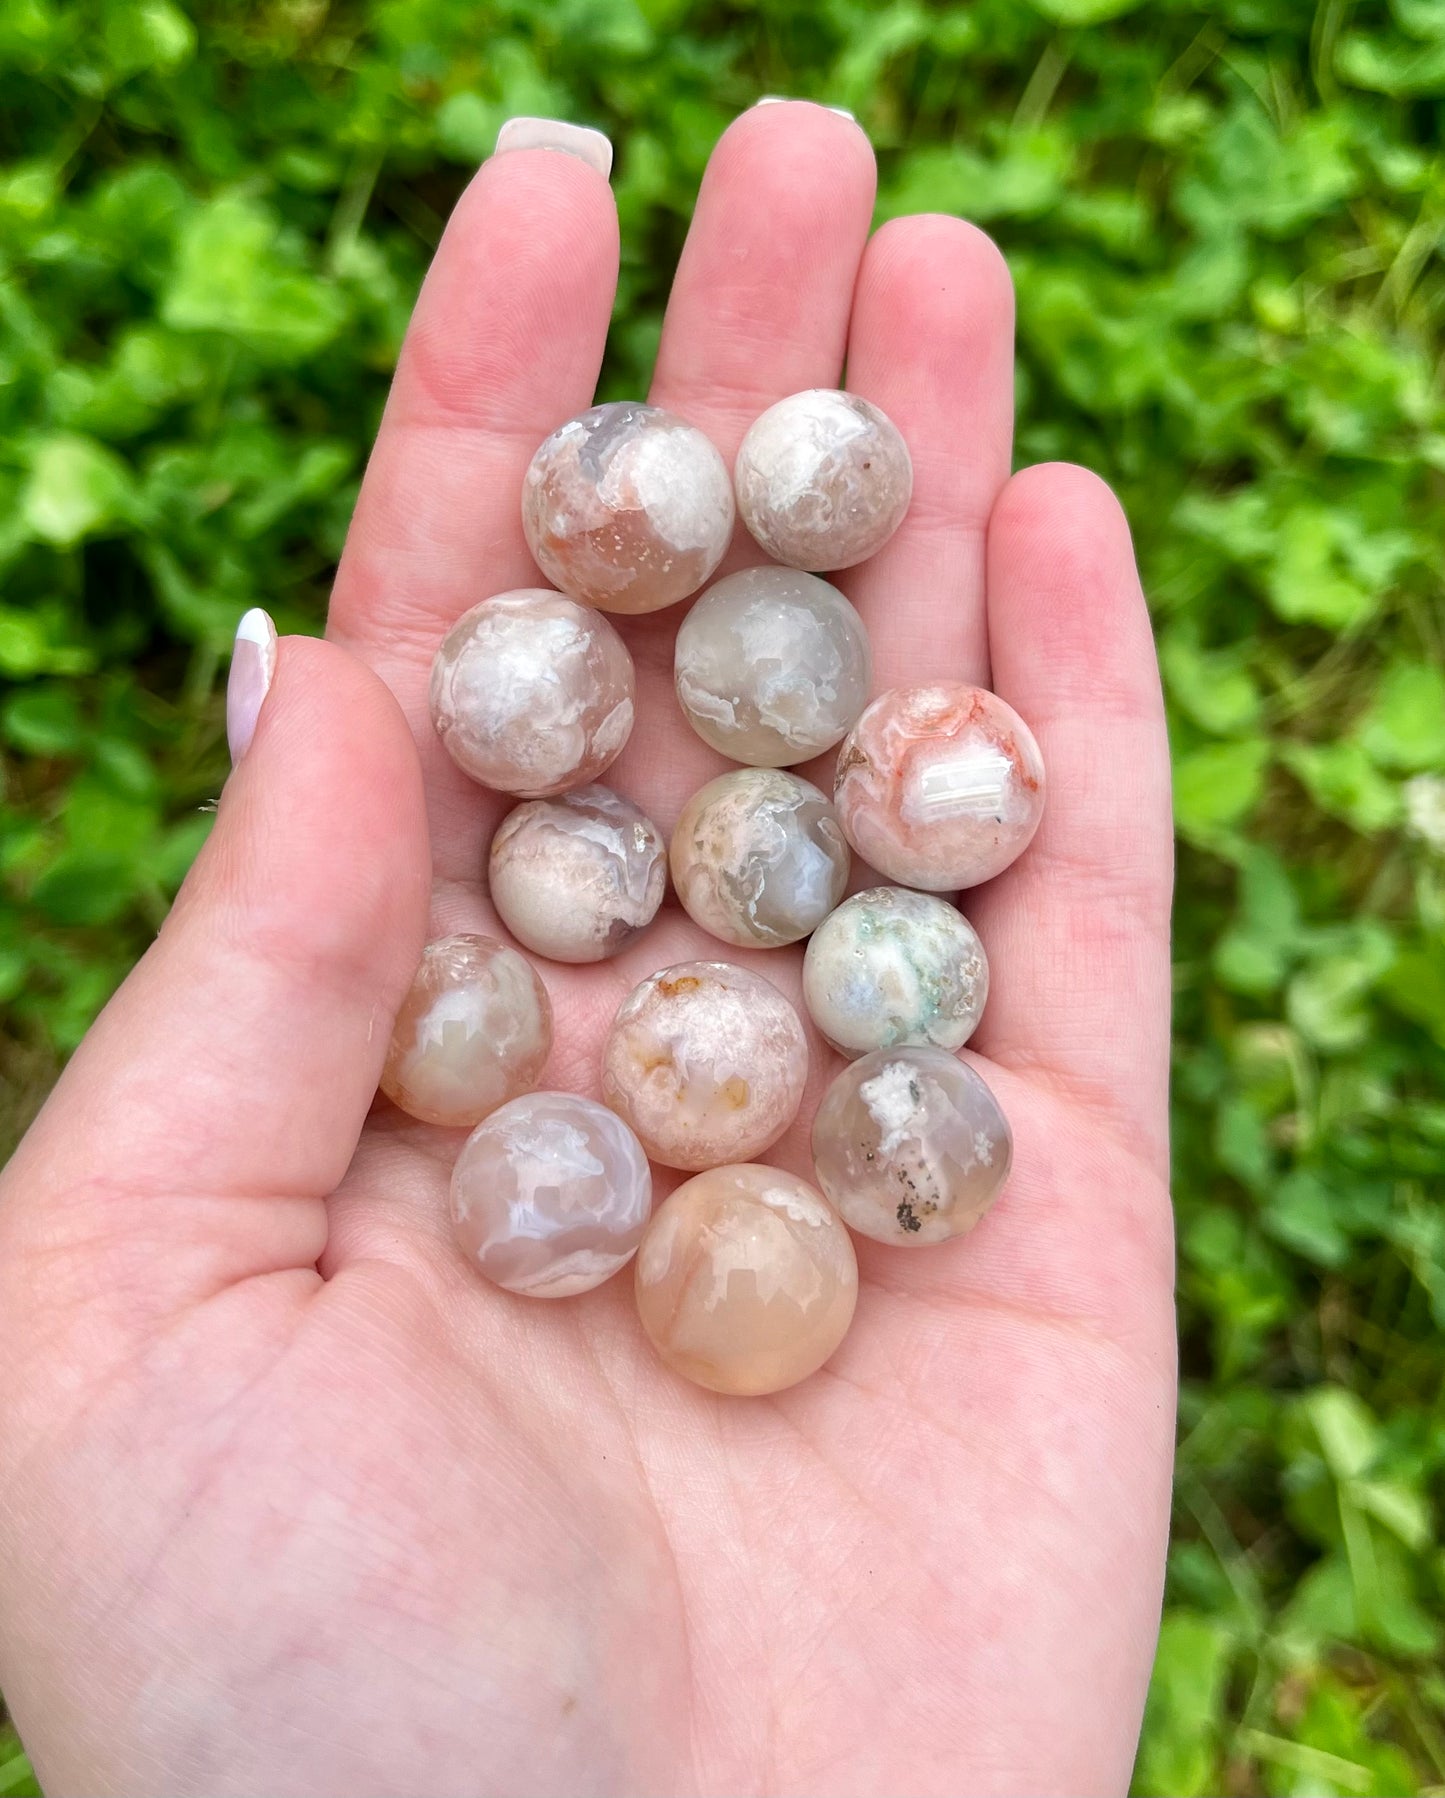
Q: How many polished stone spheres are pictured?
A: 13